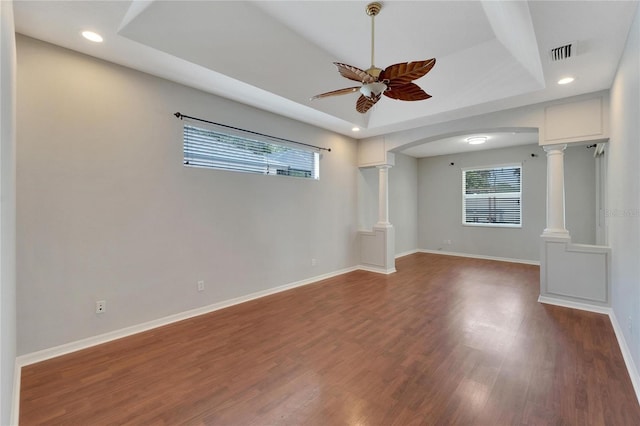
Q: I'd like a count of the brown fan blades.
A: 5